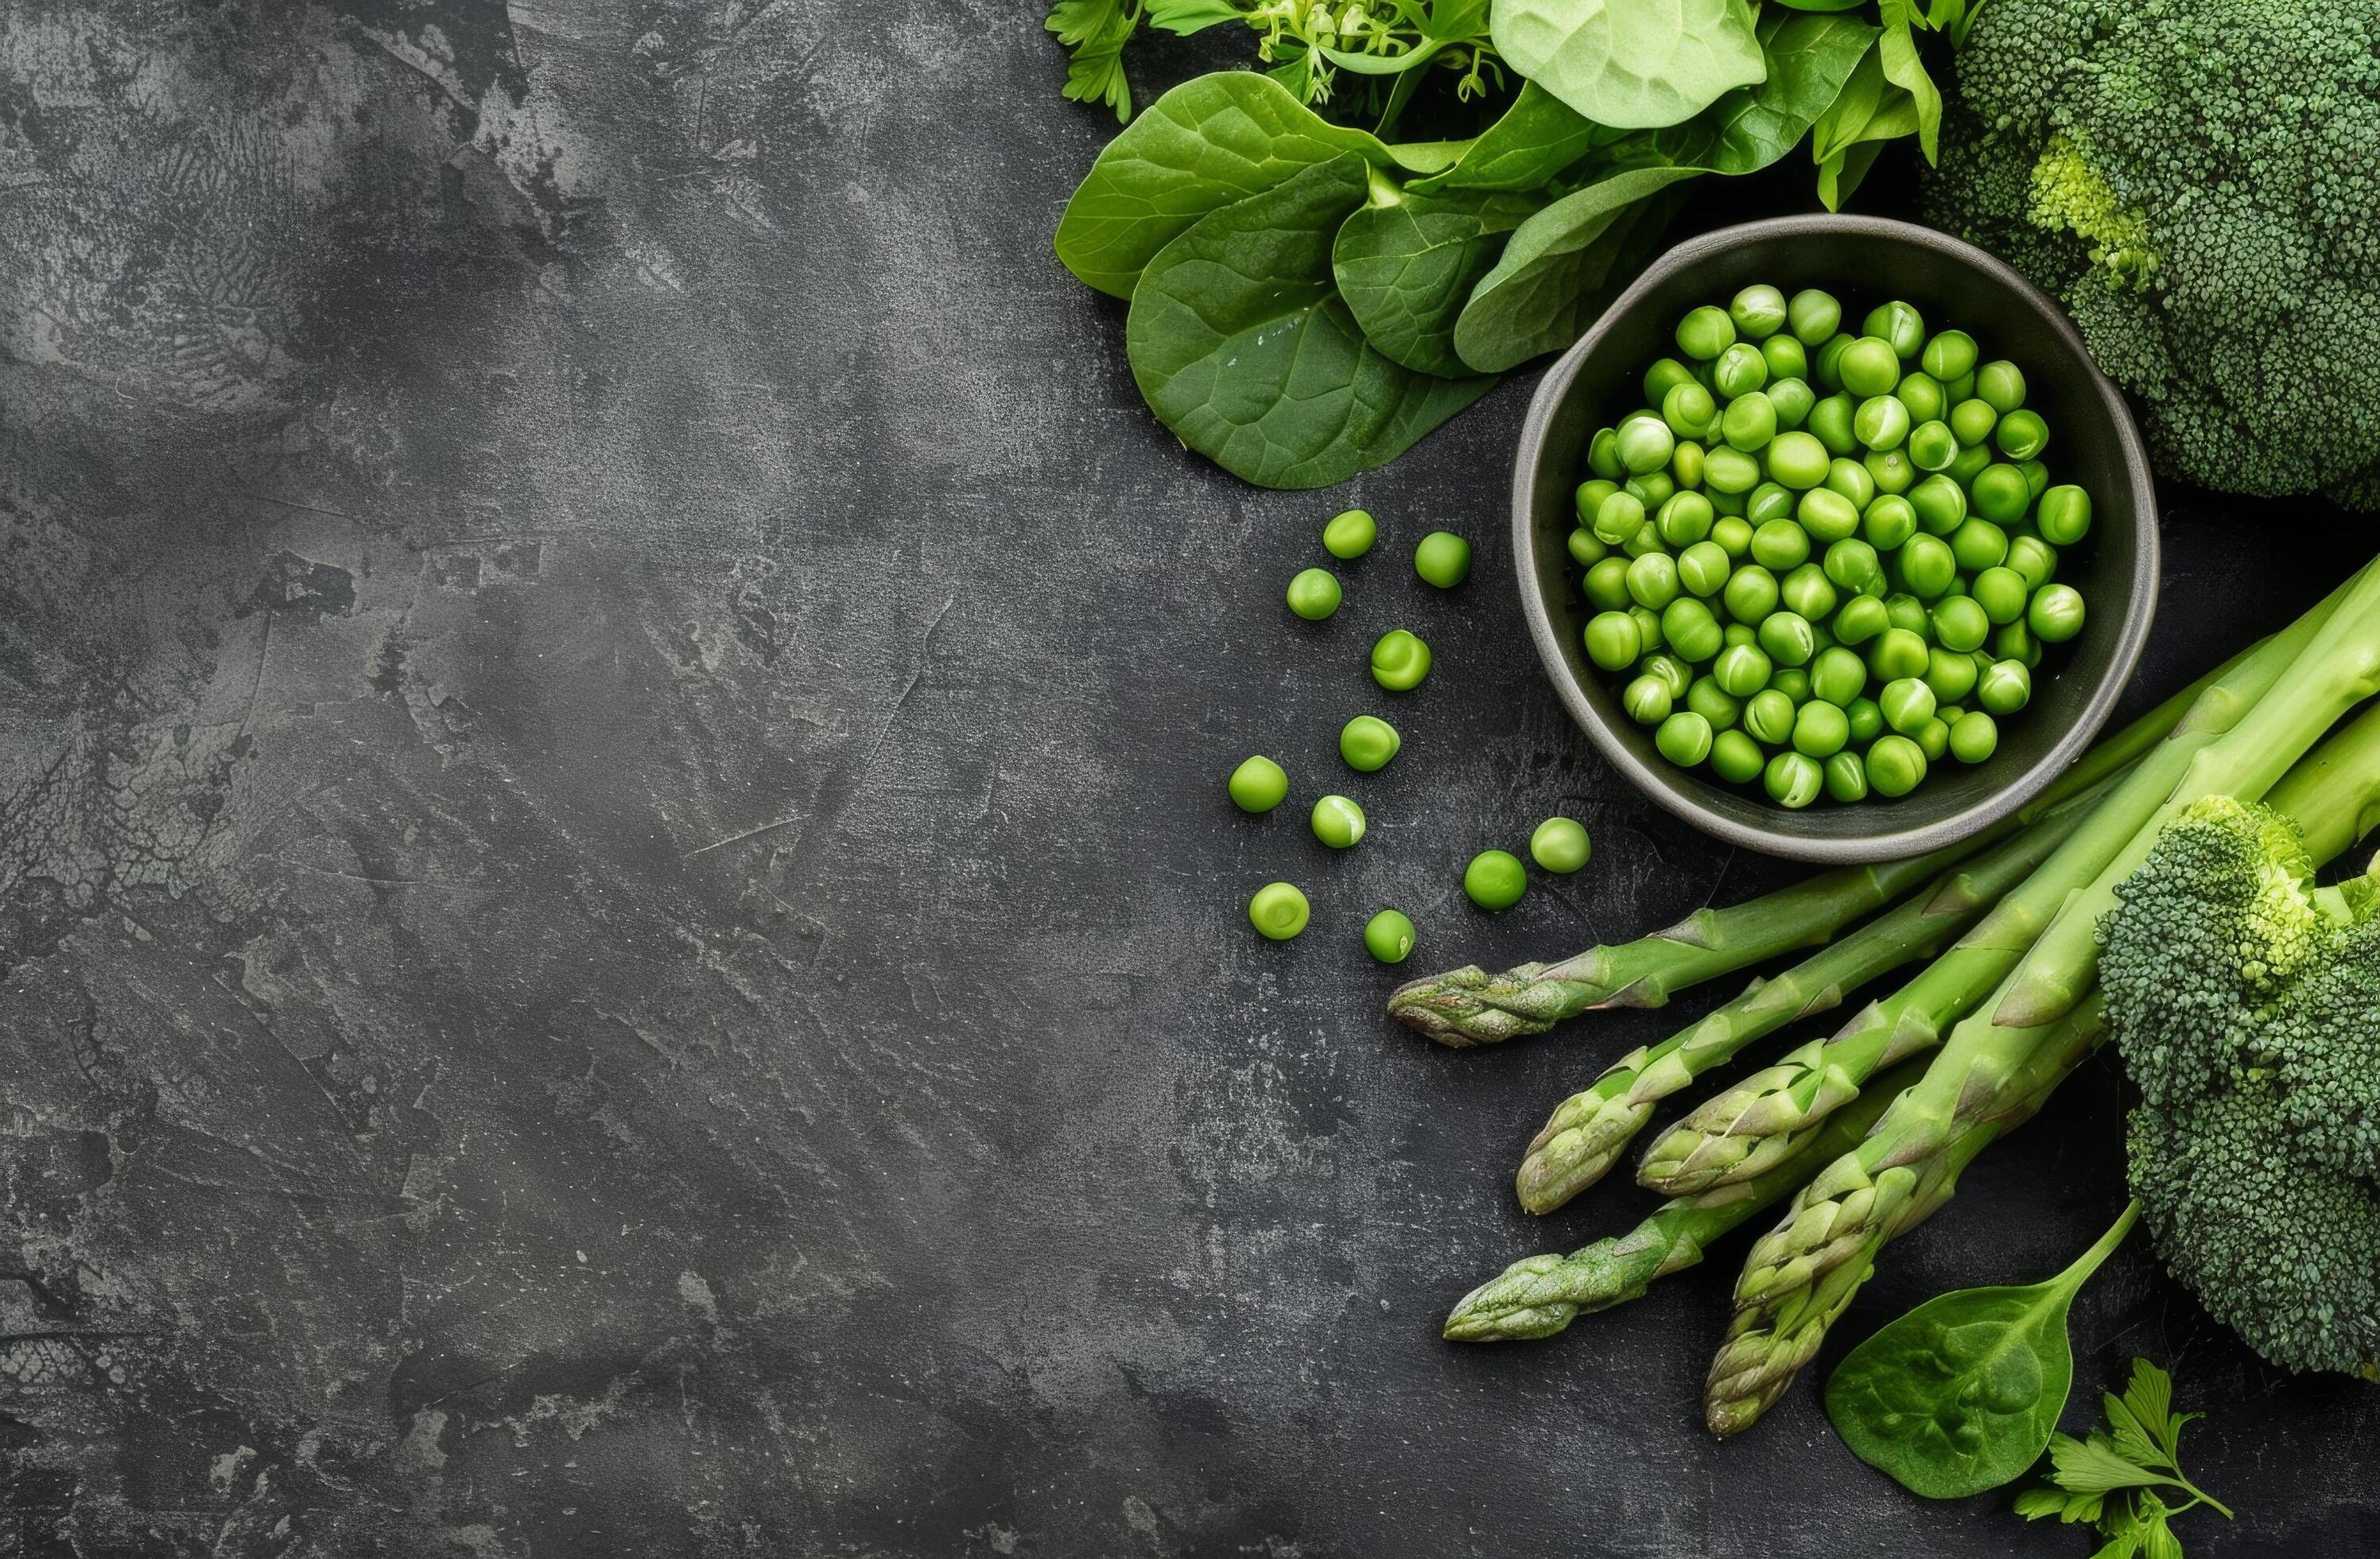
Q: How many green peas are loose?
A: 11